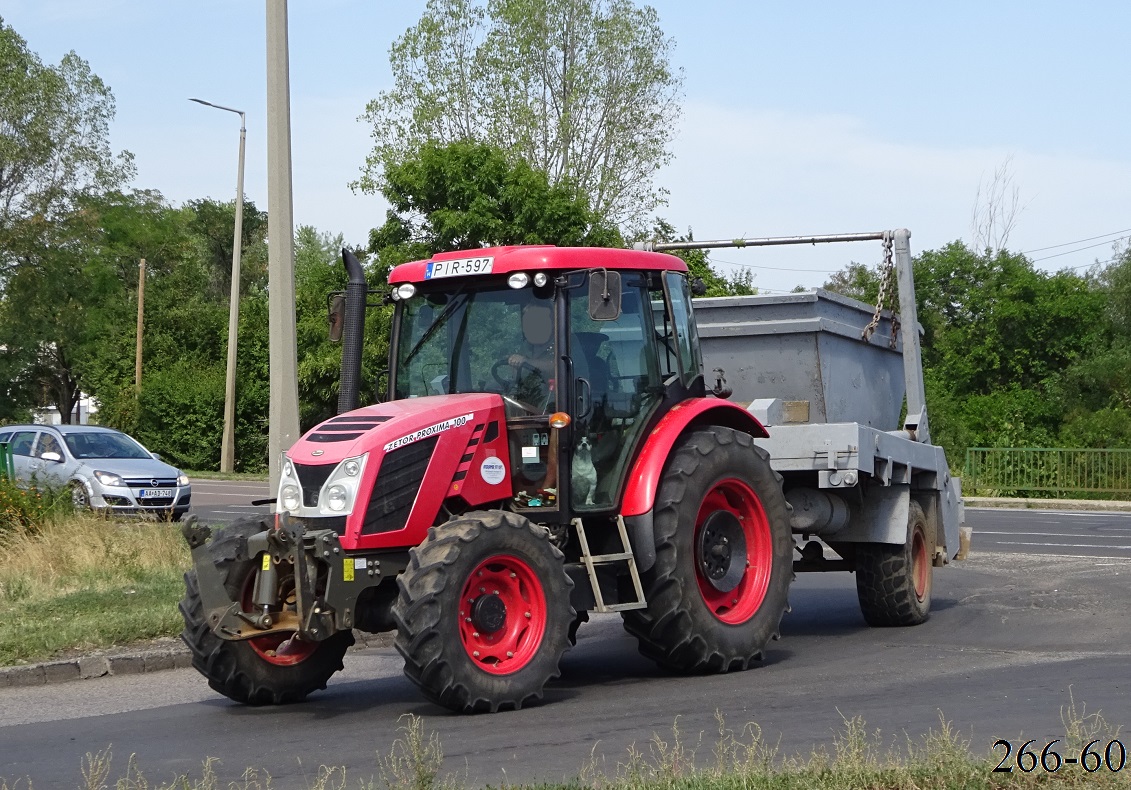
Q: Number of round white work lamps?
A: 4